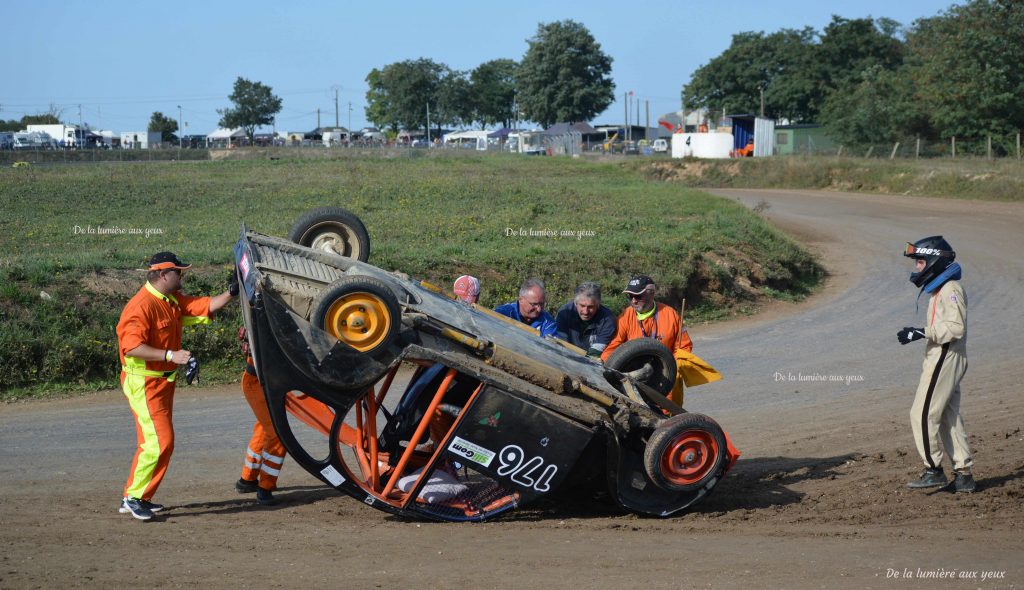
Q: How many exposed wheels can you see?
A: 4